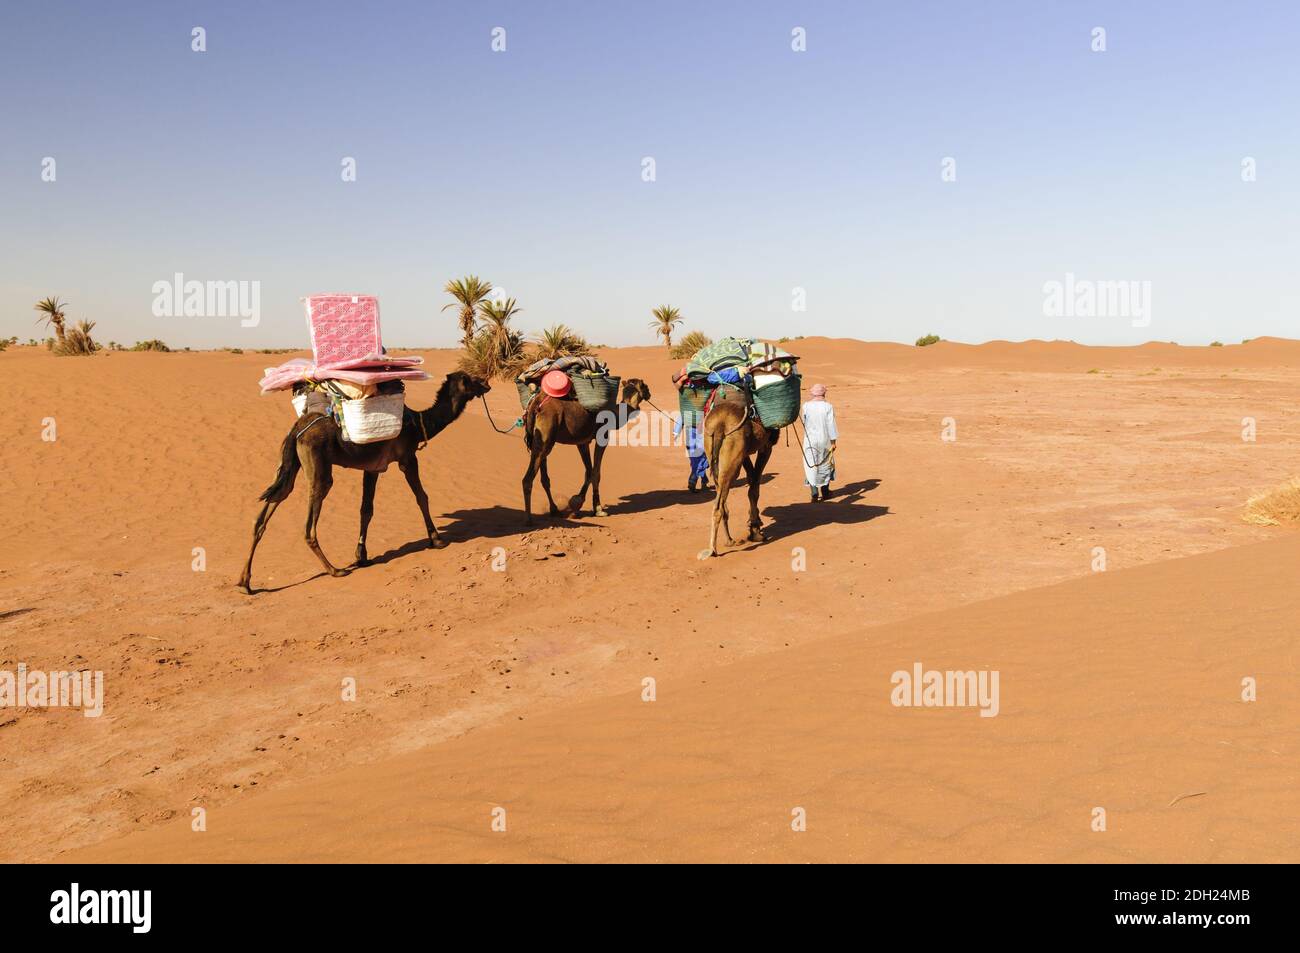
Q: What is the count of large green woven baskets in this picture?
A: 4